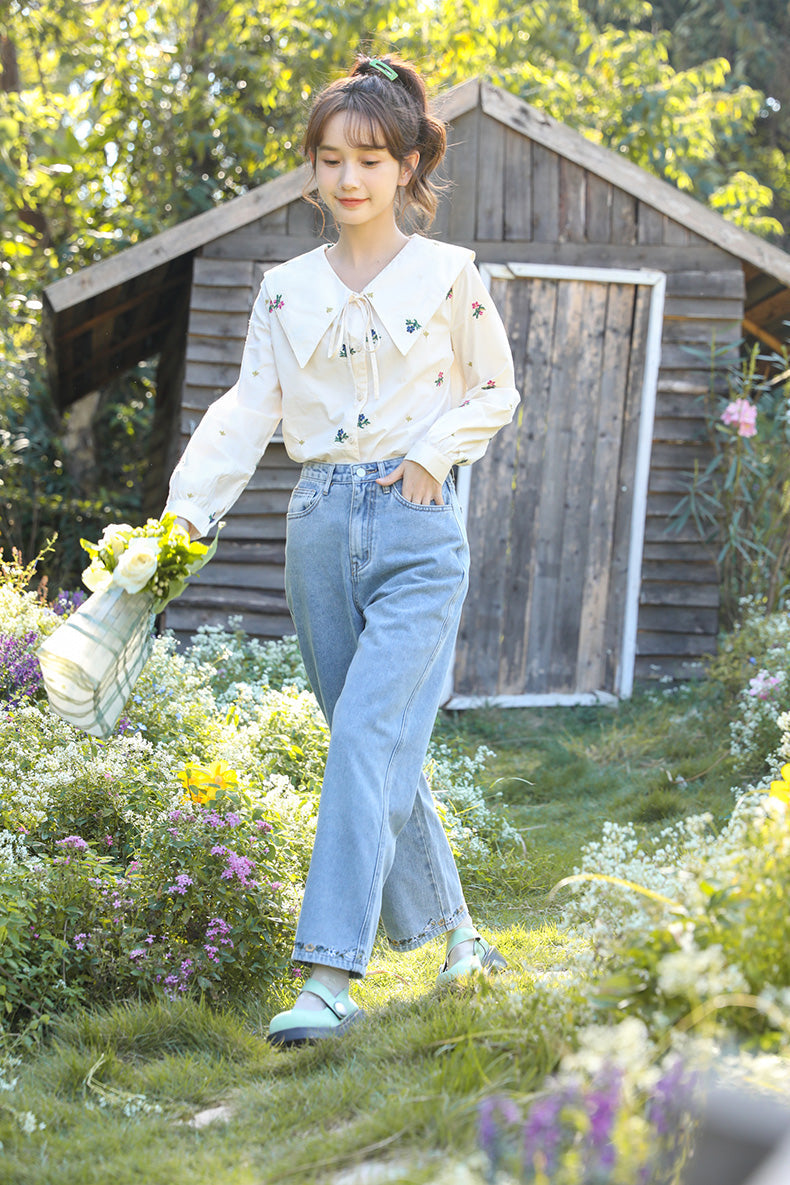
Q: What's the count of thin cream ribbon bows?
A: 1